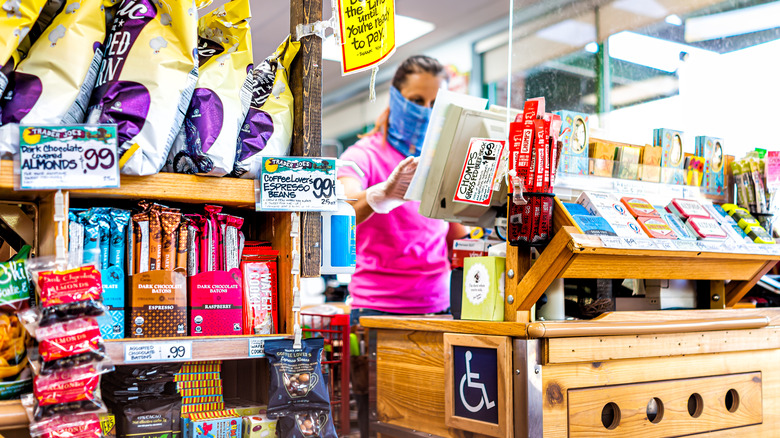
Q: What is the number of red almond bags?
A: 4